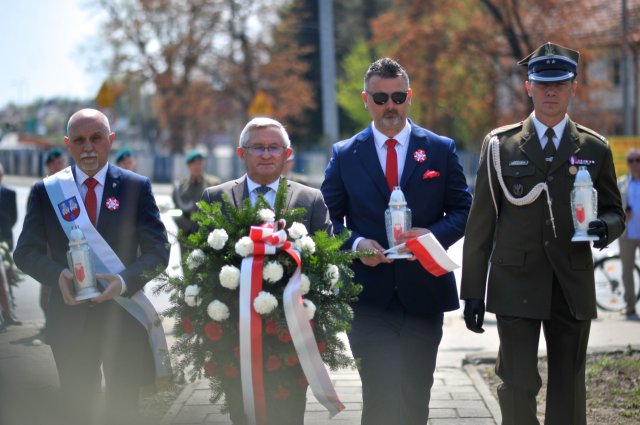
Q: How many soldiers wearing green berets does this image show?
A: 3